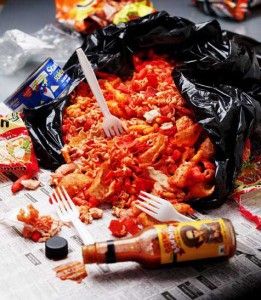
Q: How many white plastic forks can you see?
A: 3